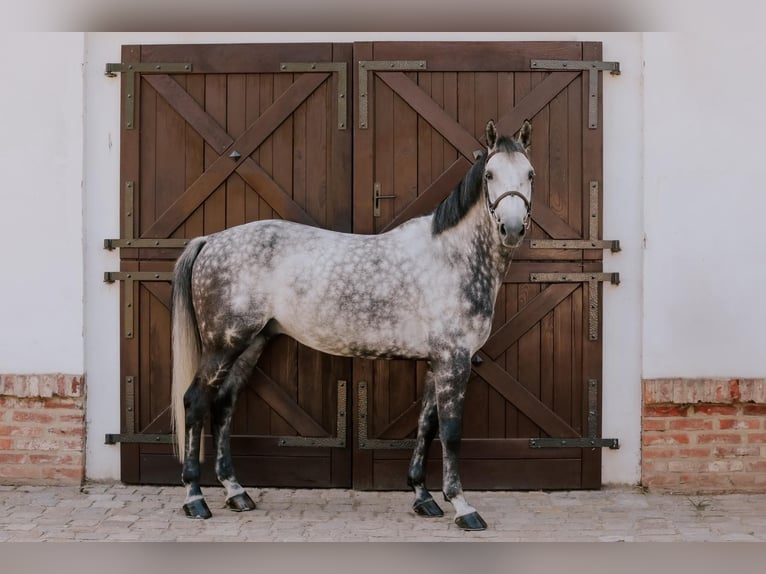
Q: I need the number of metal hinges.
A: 8